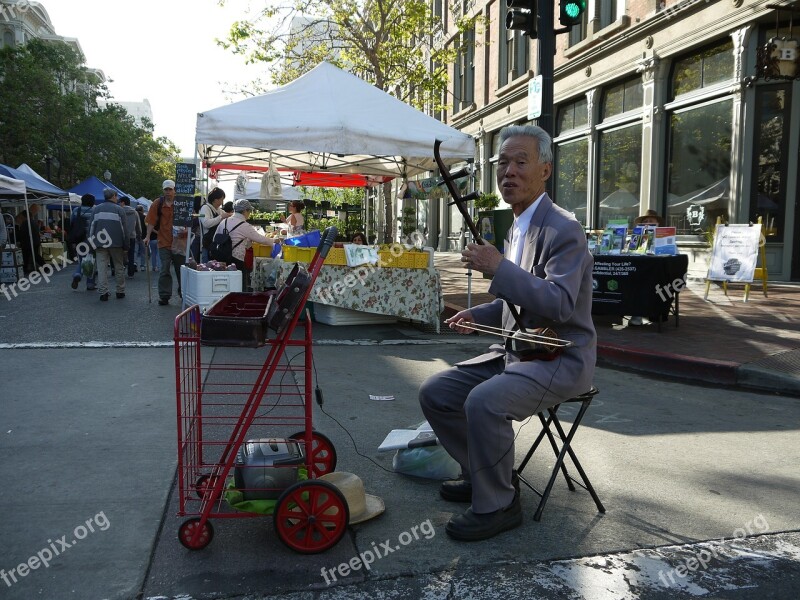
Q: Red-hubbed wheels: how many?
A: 4